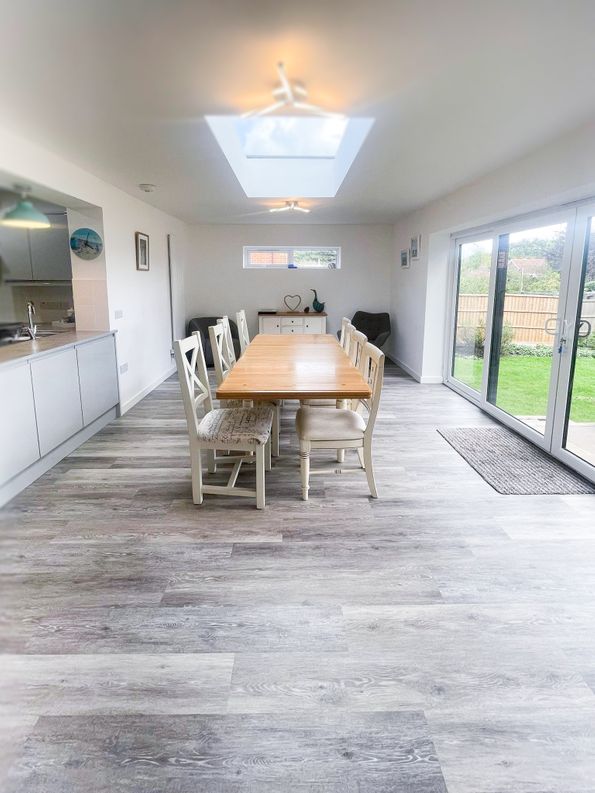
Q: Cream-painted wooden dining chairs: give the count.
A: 8